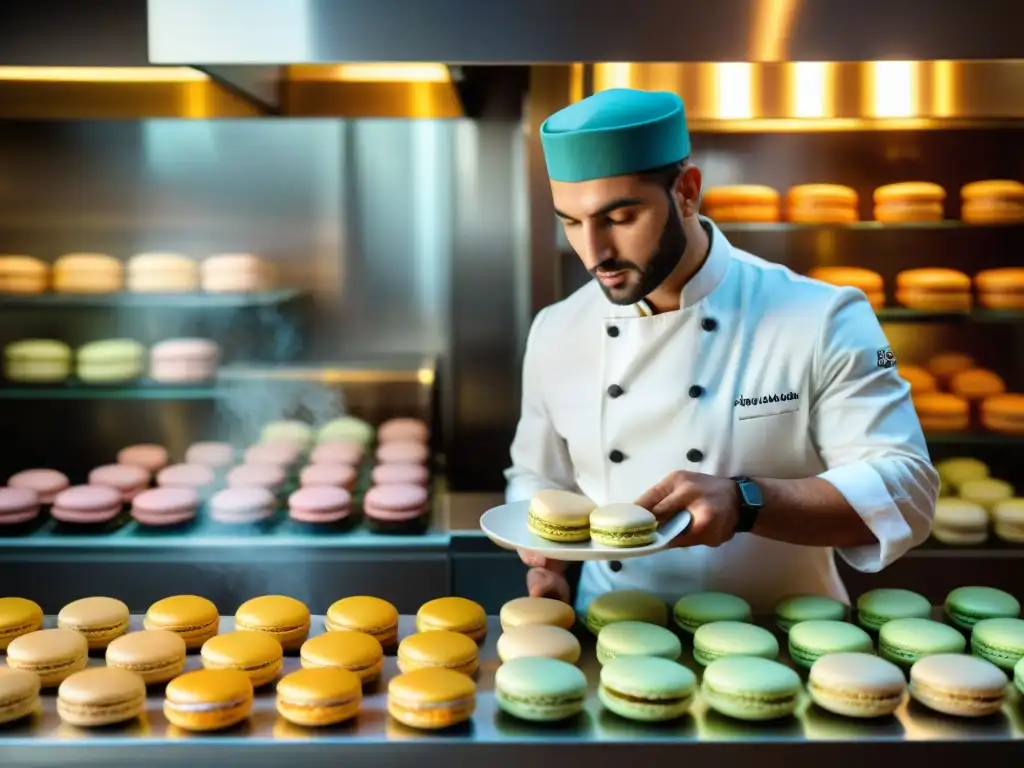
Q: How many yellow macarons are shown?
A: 11